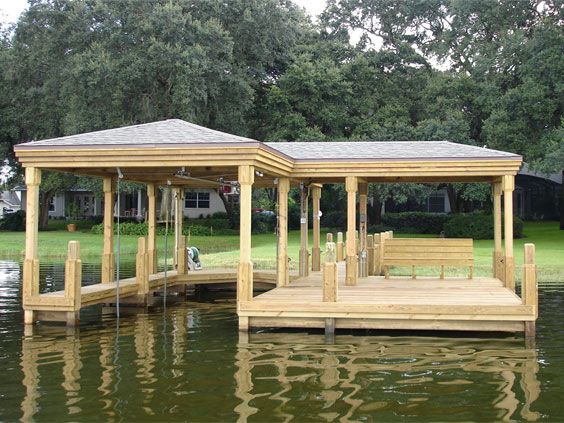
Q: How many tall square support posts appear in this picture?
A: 12